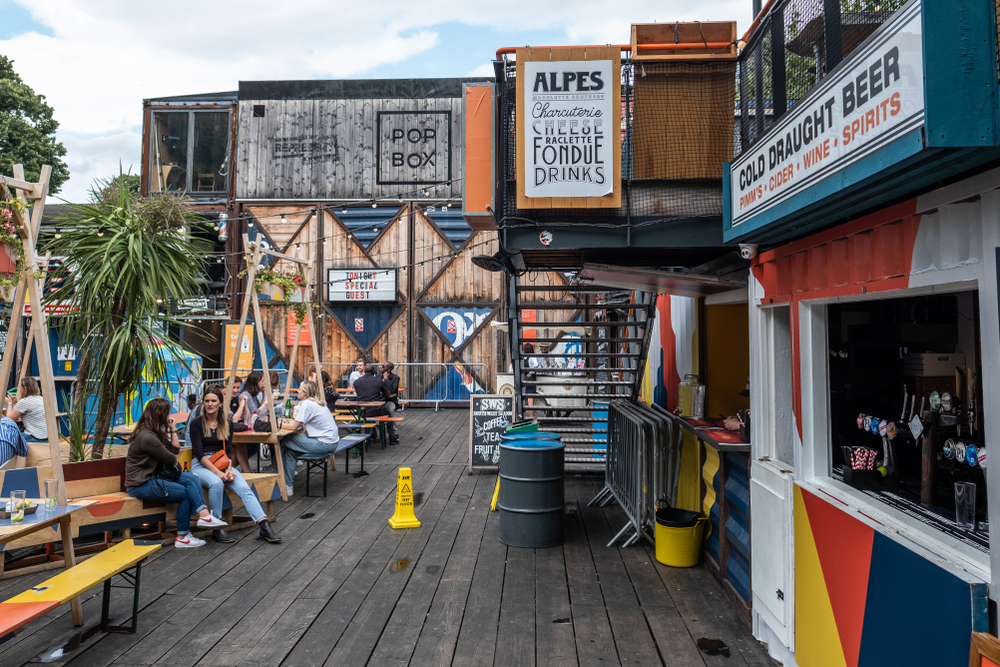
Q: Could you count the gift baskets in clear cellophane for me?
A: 0